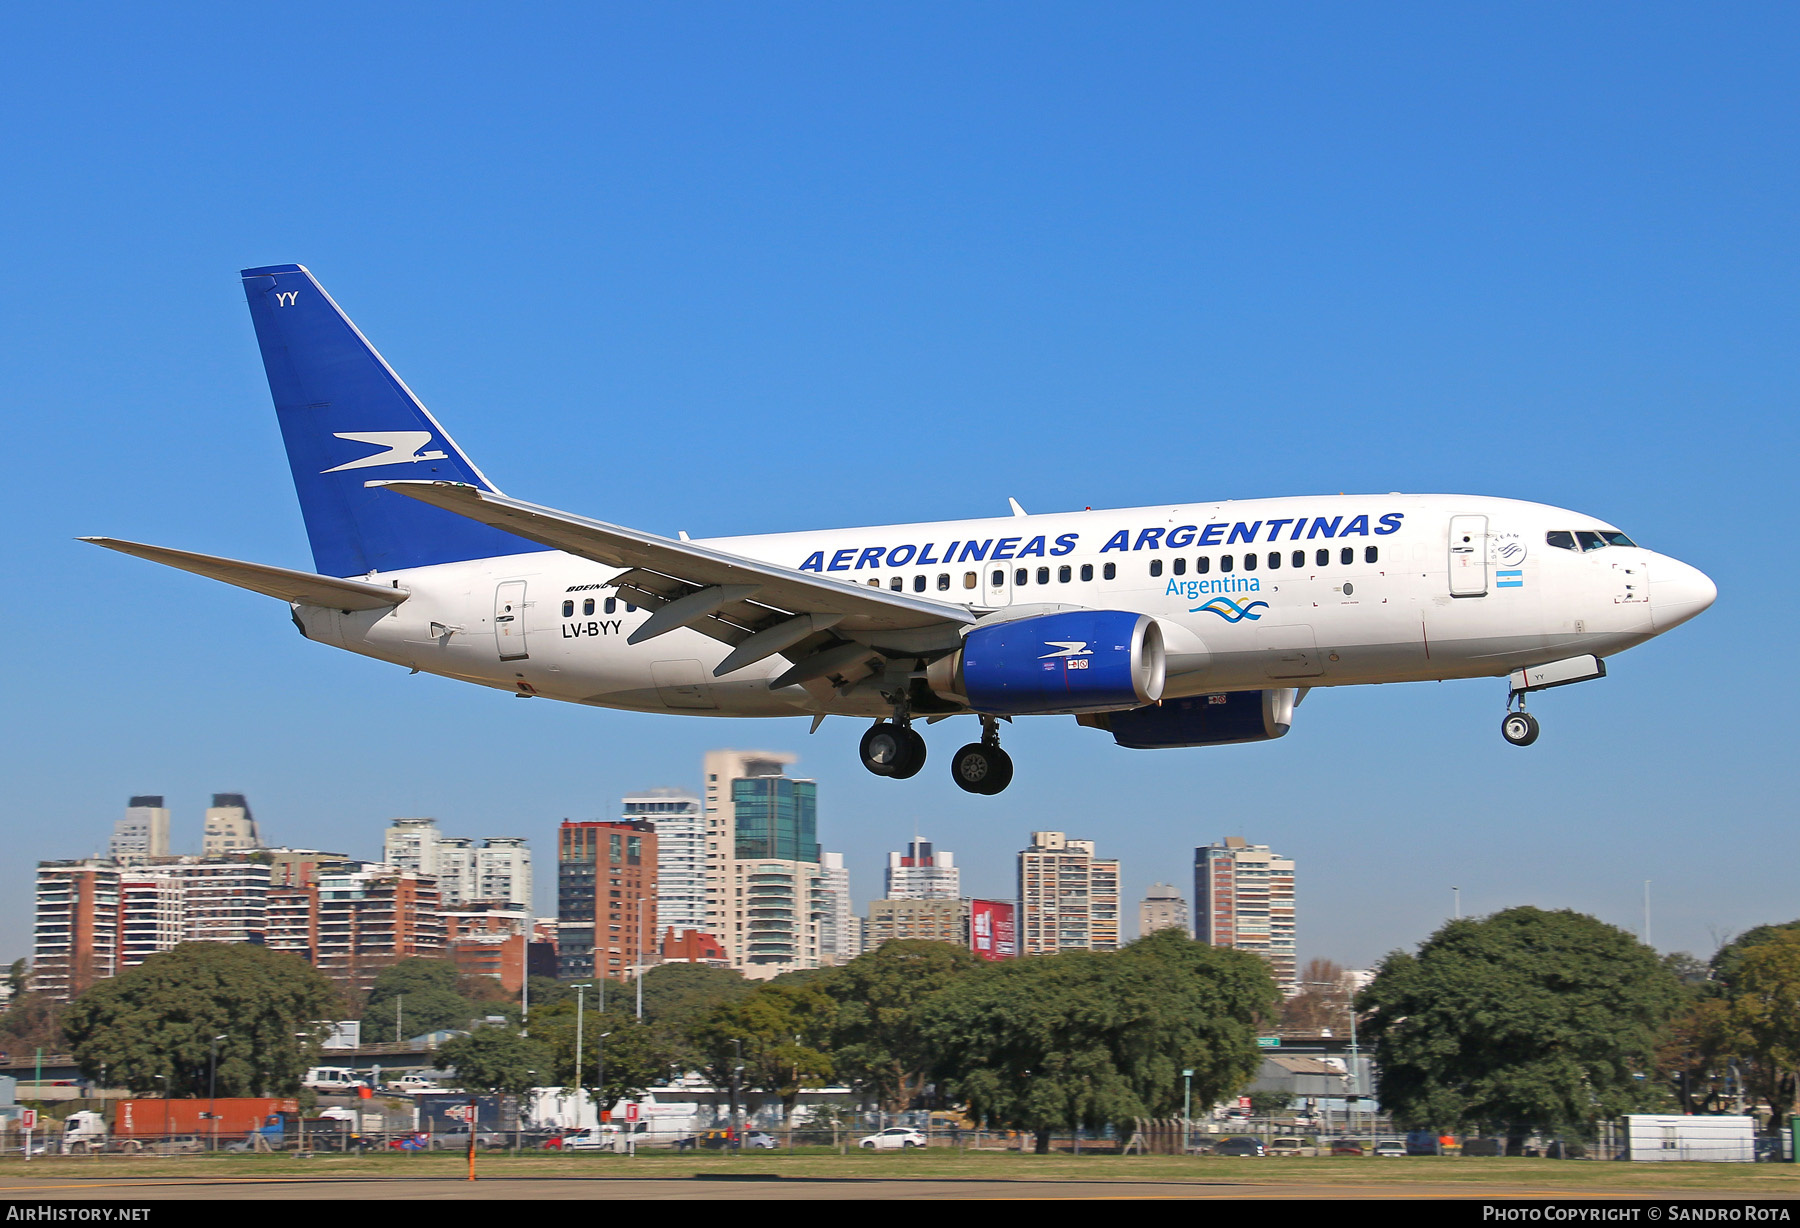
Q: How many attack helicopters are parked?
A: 0